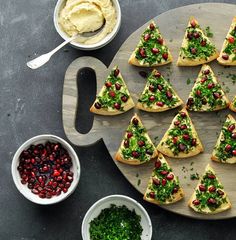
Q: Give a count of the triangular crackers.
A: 12